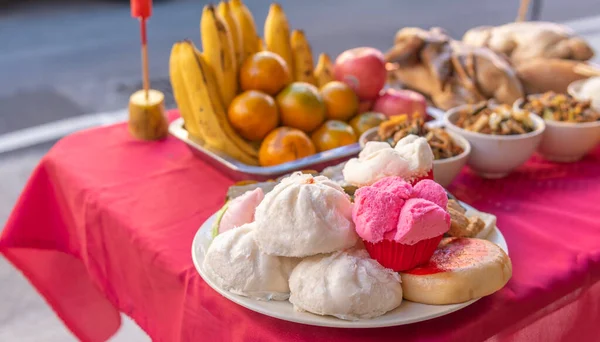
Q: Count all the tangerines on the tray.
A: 7